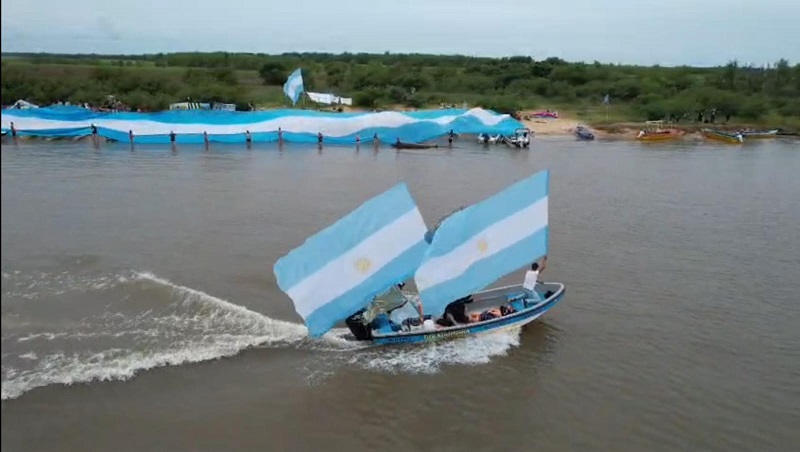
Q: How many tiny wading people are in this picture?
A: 11